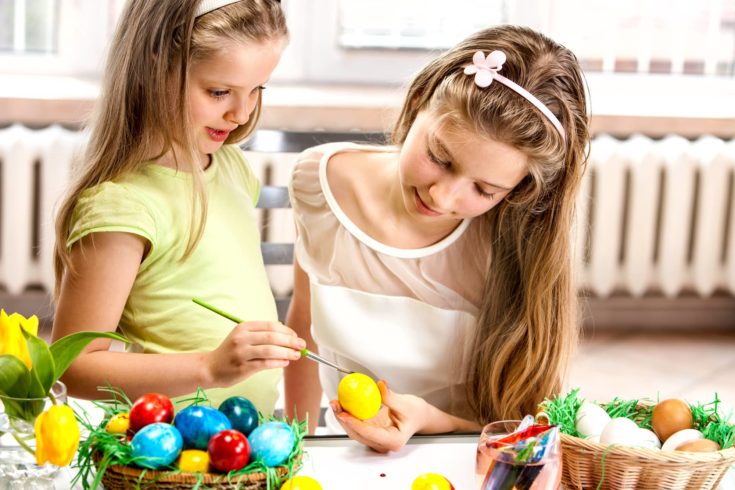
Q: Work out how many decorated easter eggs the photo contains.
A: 11